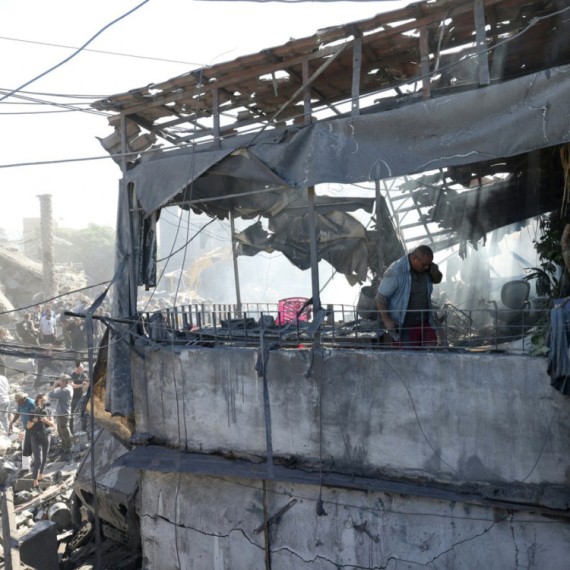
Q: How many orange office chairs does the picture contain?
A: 0